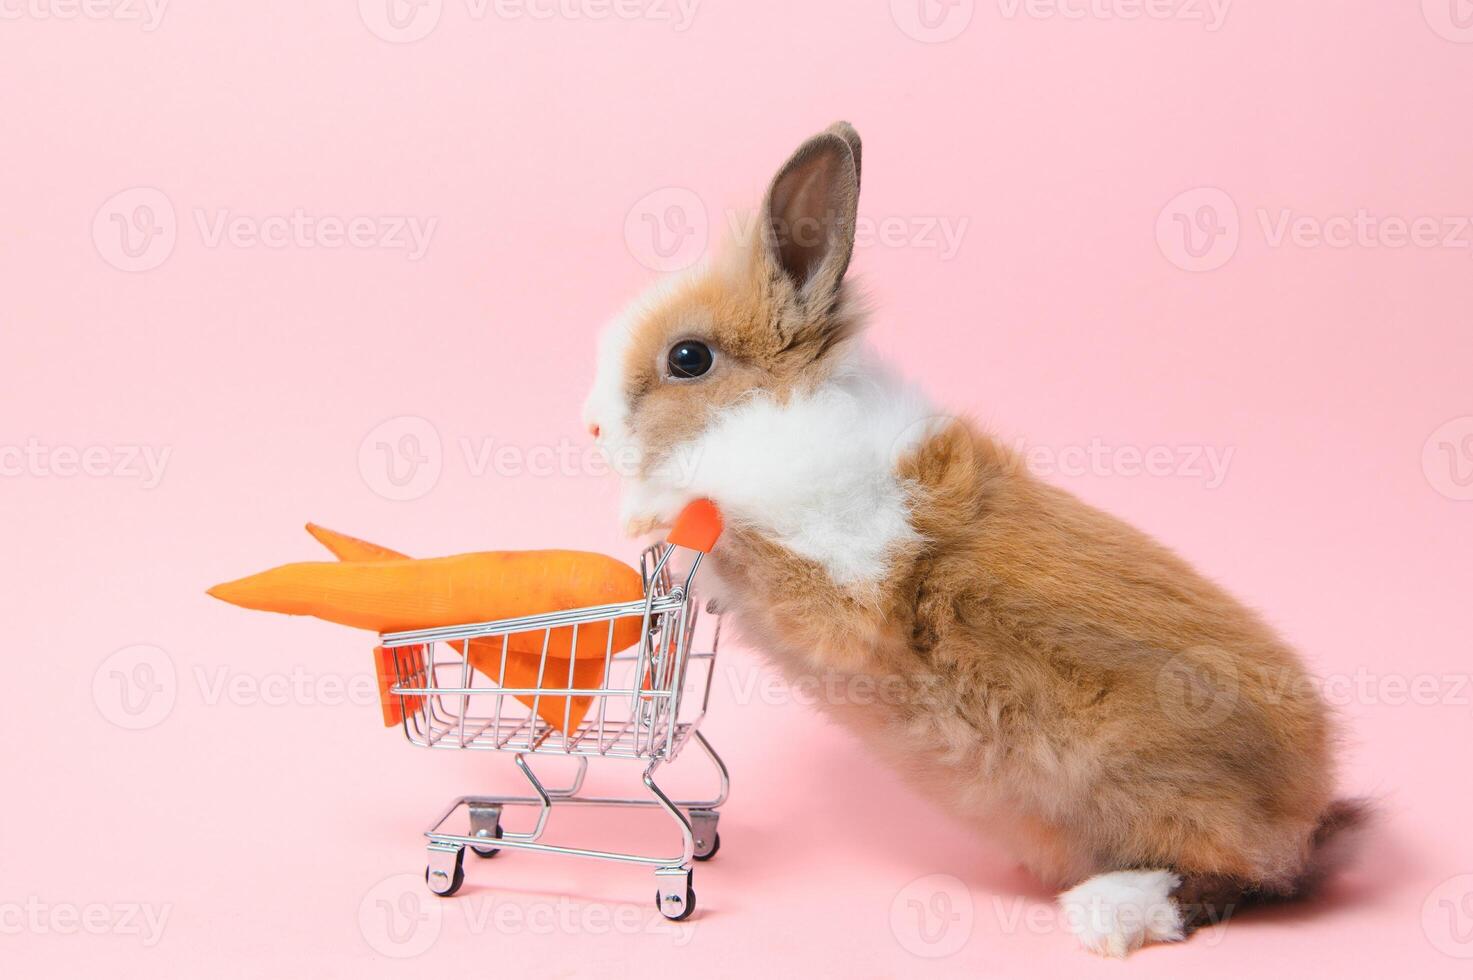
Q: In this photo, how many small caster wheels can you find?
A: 4